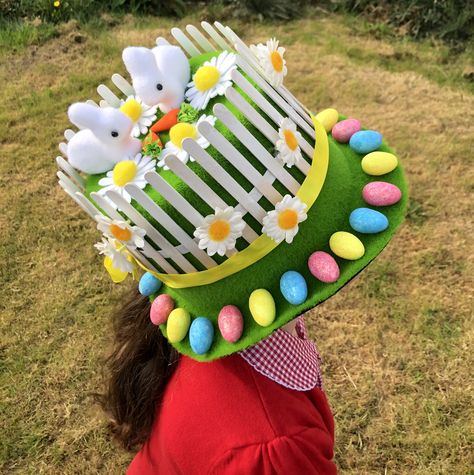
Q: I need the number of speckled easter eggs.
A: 15